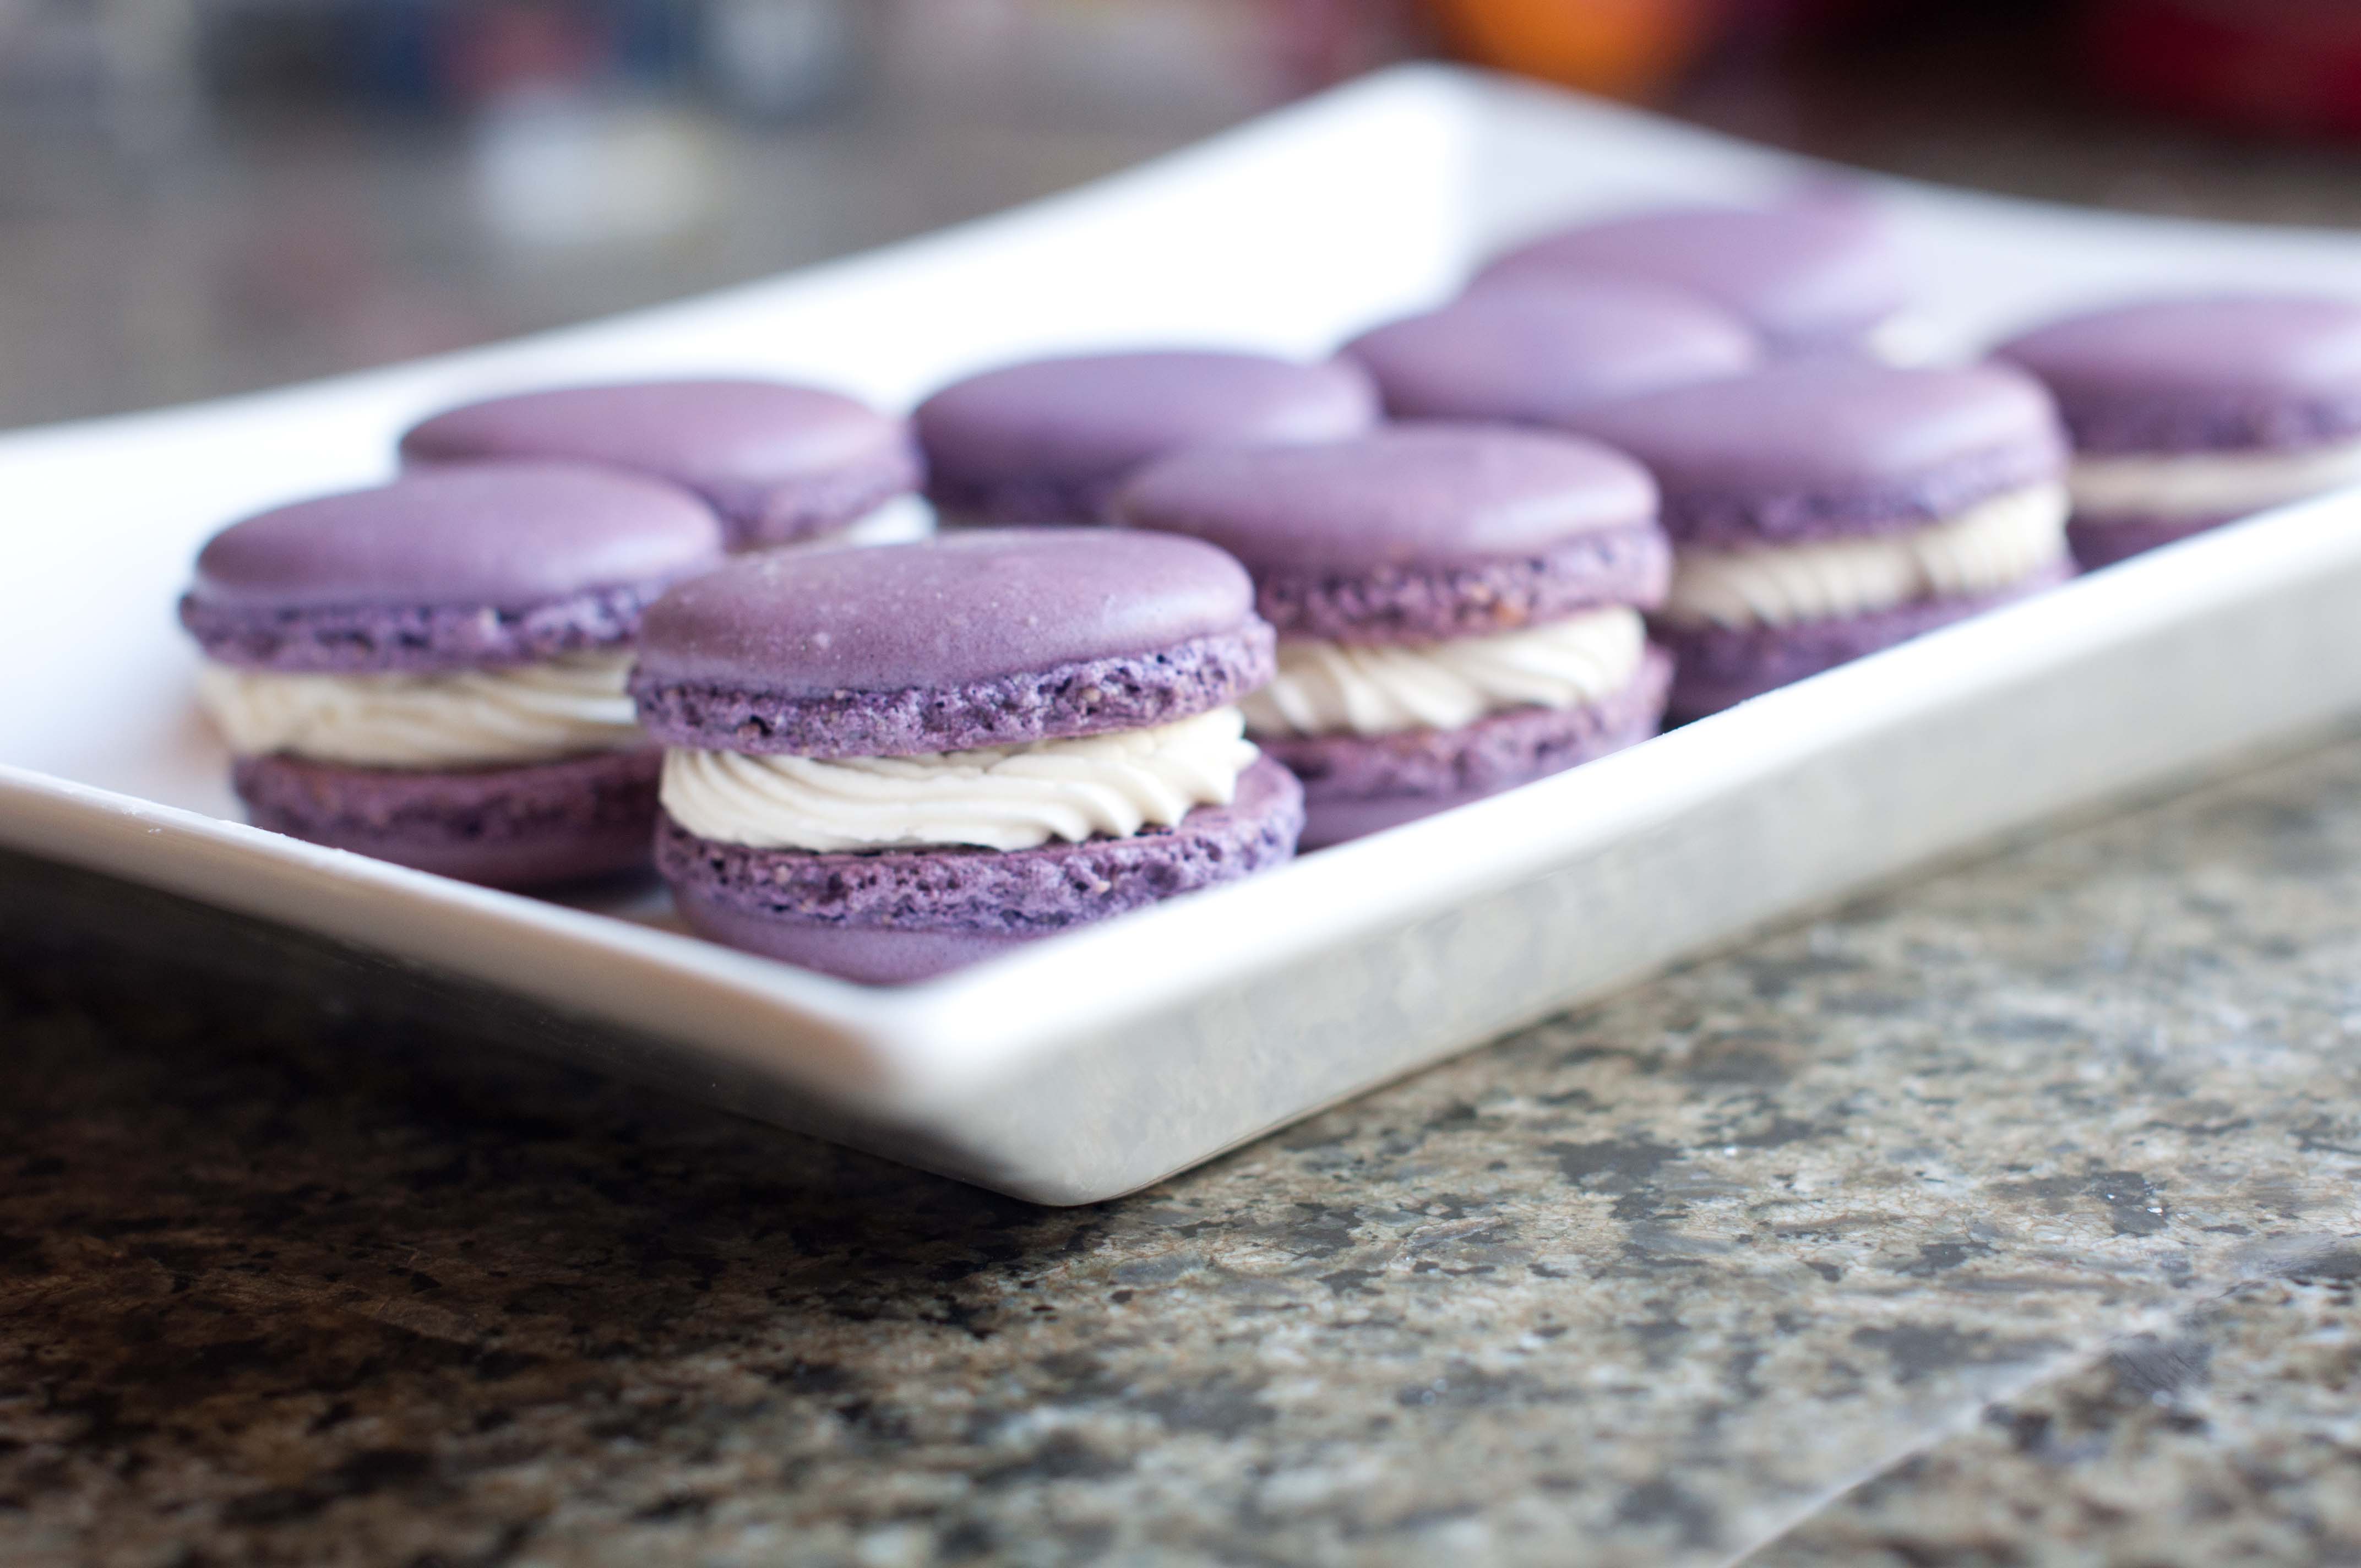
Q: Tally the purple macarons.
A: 9